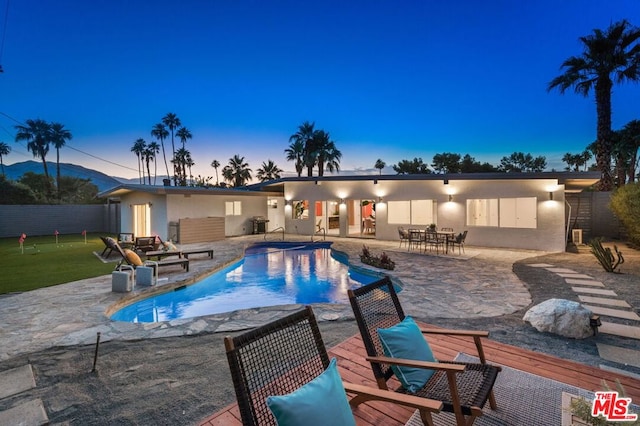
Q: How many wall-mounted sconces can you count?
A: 5